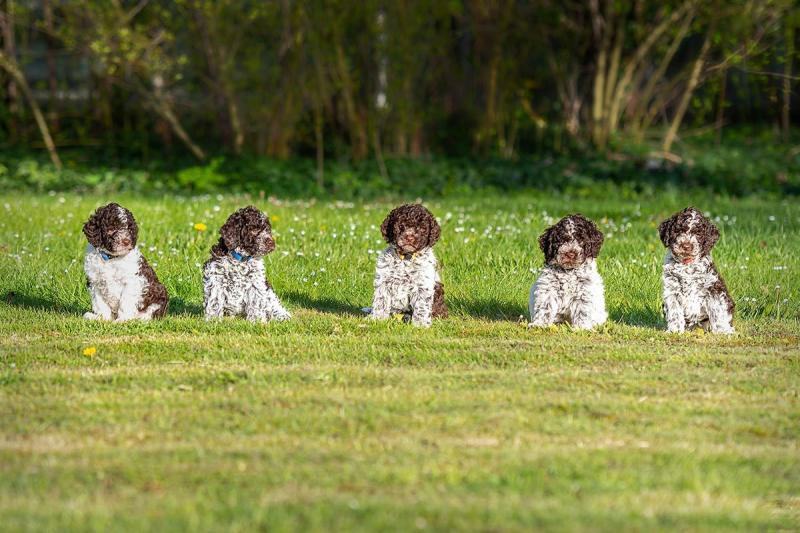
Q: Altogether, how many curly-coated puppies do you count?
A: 5